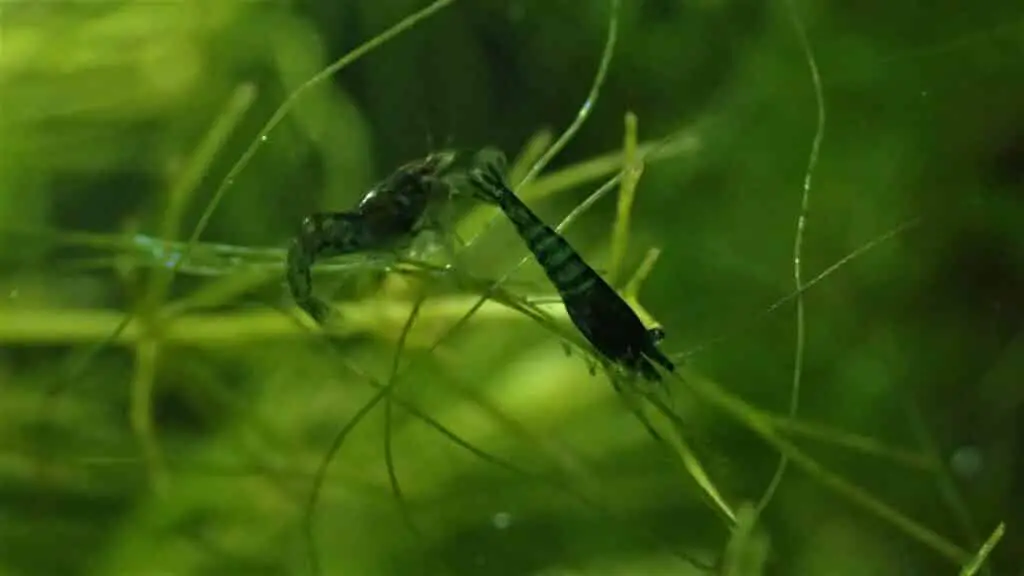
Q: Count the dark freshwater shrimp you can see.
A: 2